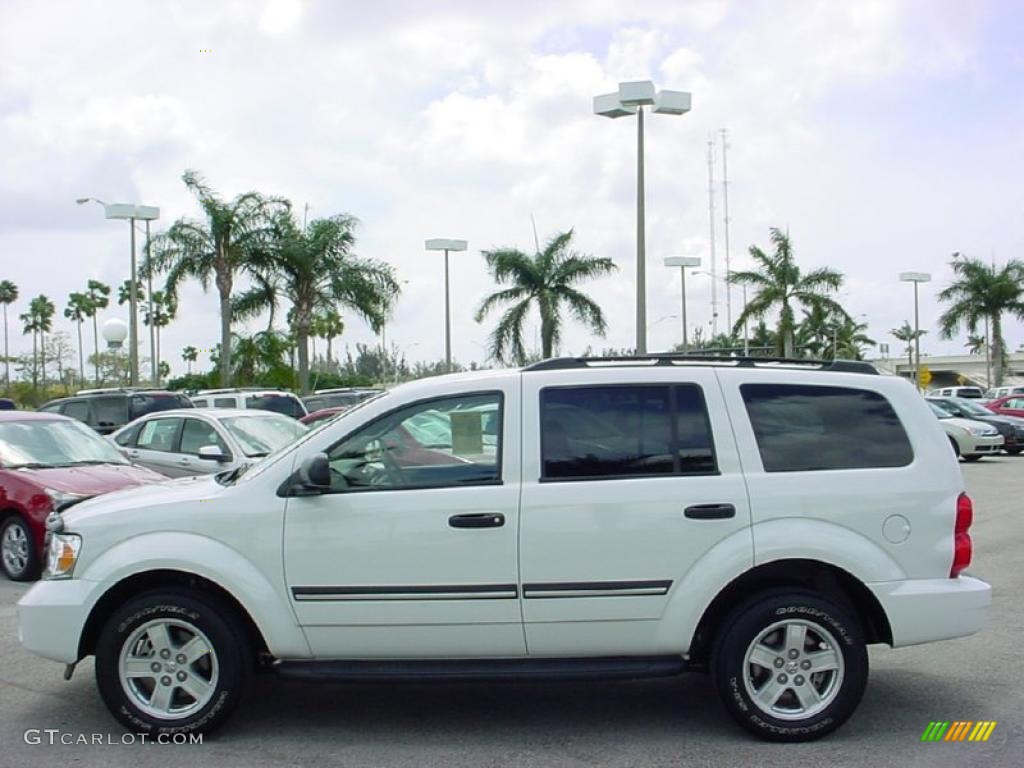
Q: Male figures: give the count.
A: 0